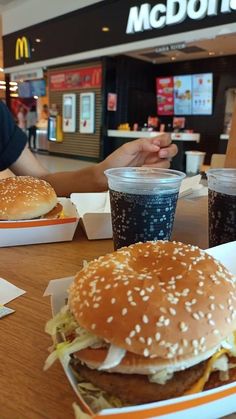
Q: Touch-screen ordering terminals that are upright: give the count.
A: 2